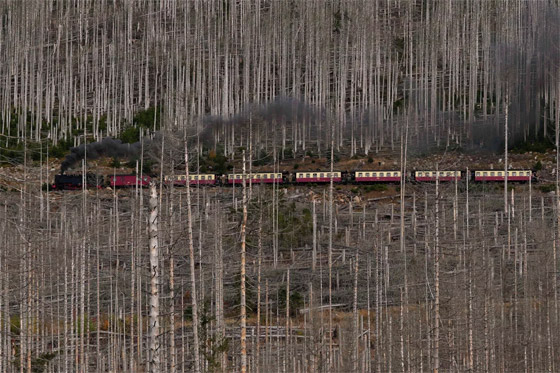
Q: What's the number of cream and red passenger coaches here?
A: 6